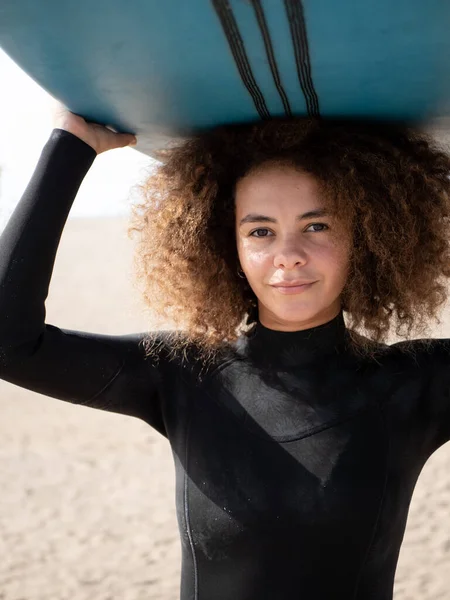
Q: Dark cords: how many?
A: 3